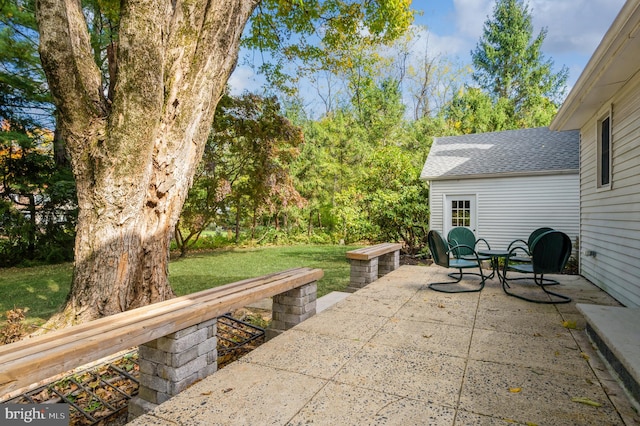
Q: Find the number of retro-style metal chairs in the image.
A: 4